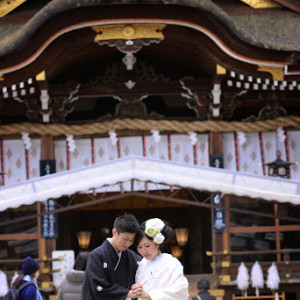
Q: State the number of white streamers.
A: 7